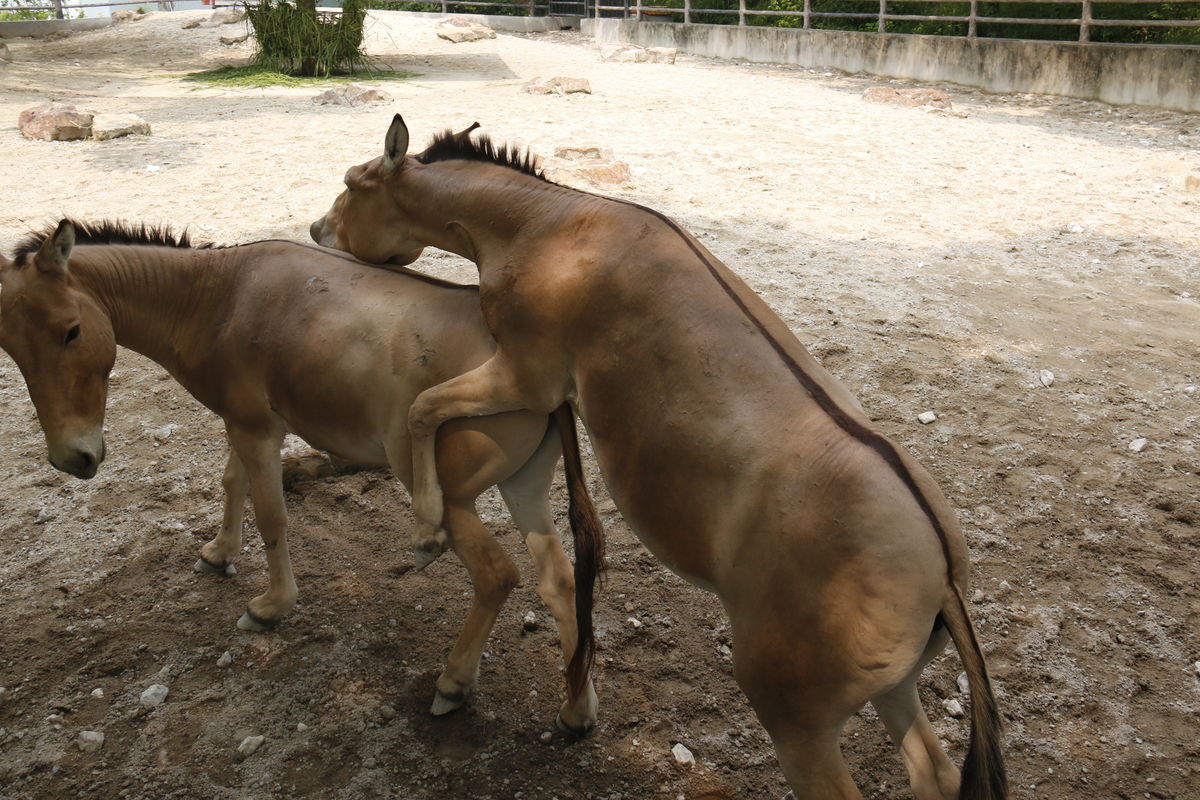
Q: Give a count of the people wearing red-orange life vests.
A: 0